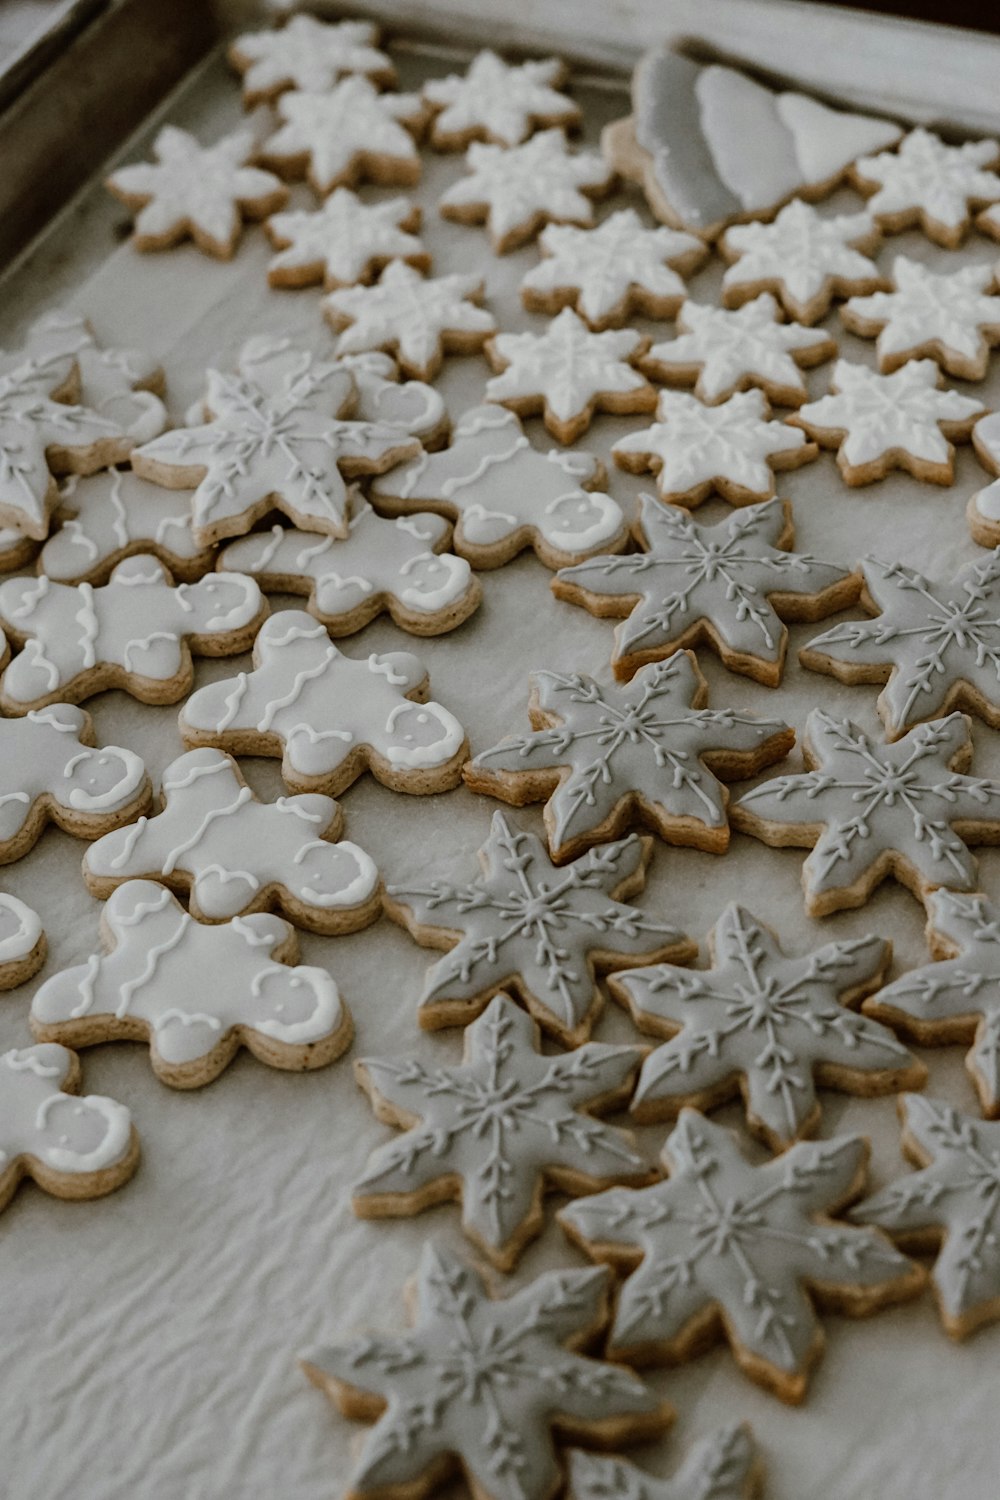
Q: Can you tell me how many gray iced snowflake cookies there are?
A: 12